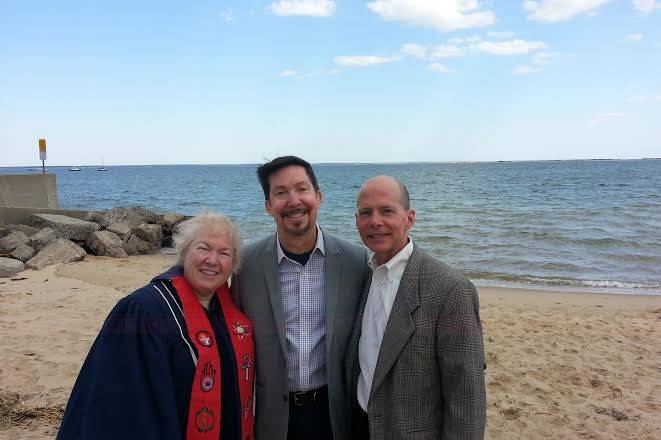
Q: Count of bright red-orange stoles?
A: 1